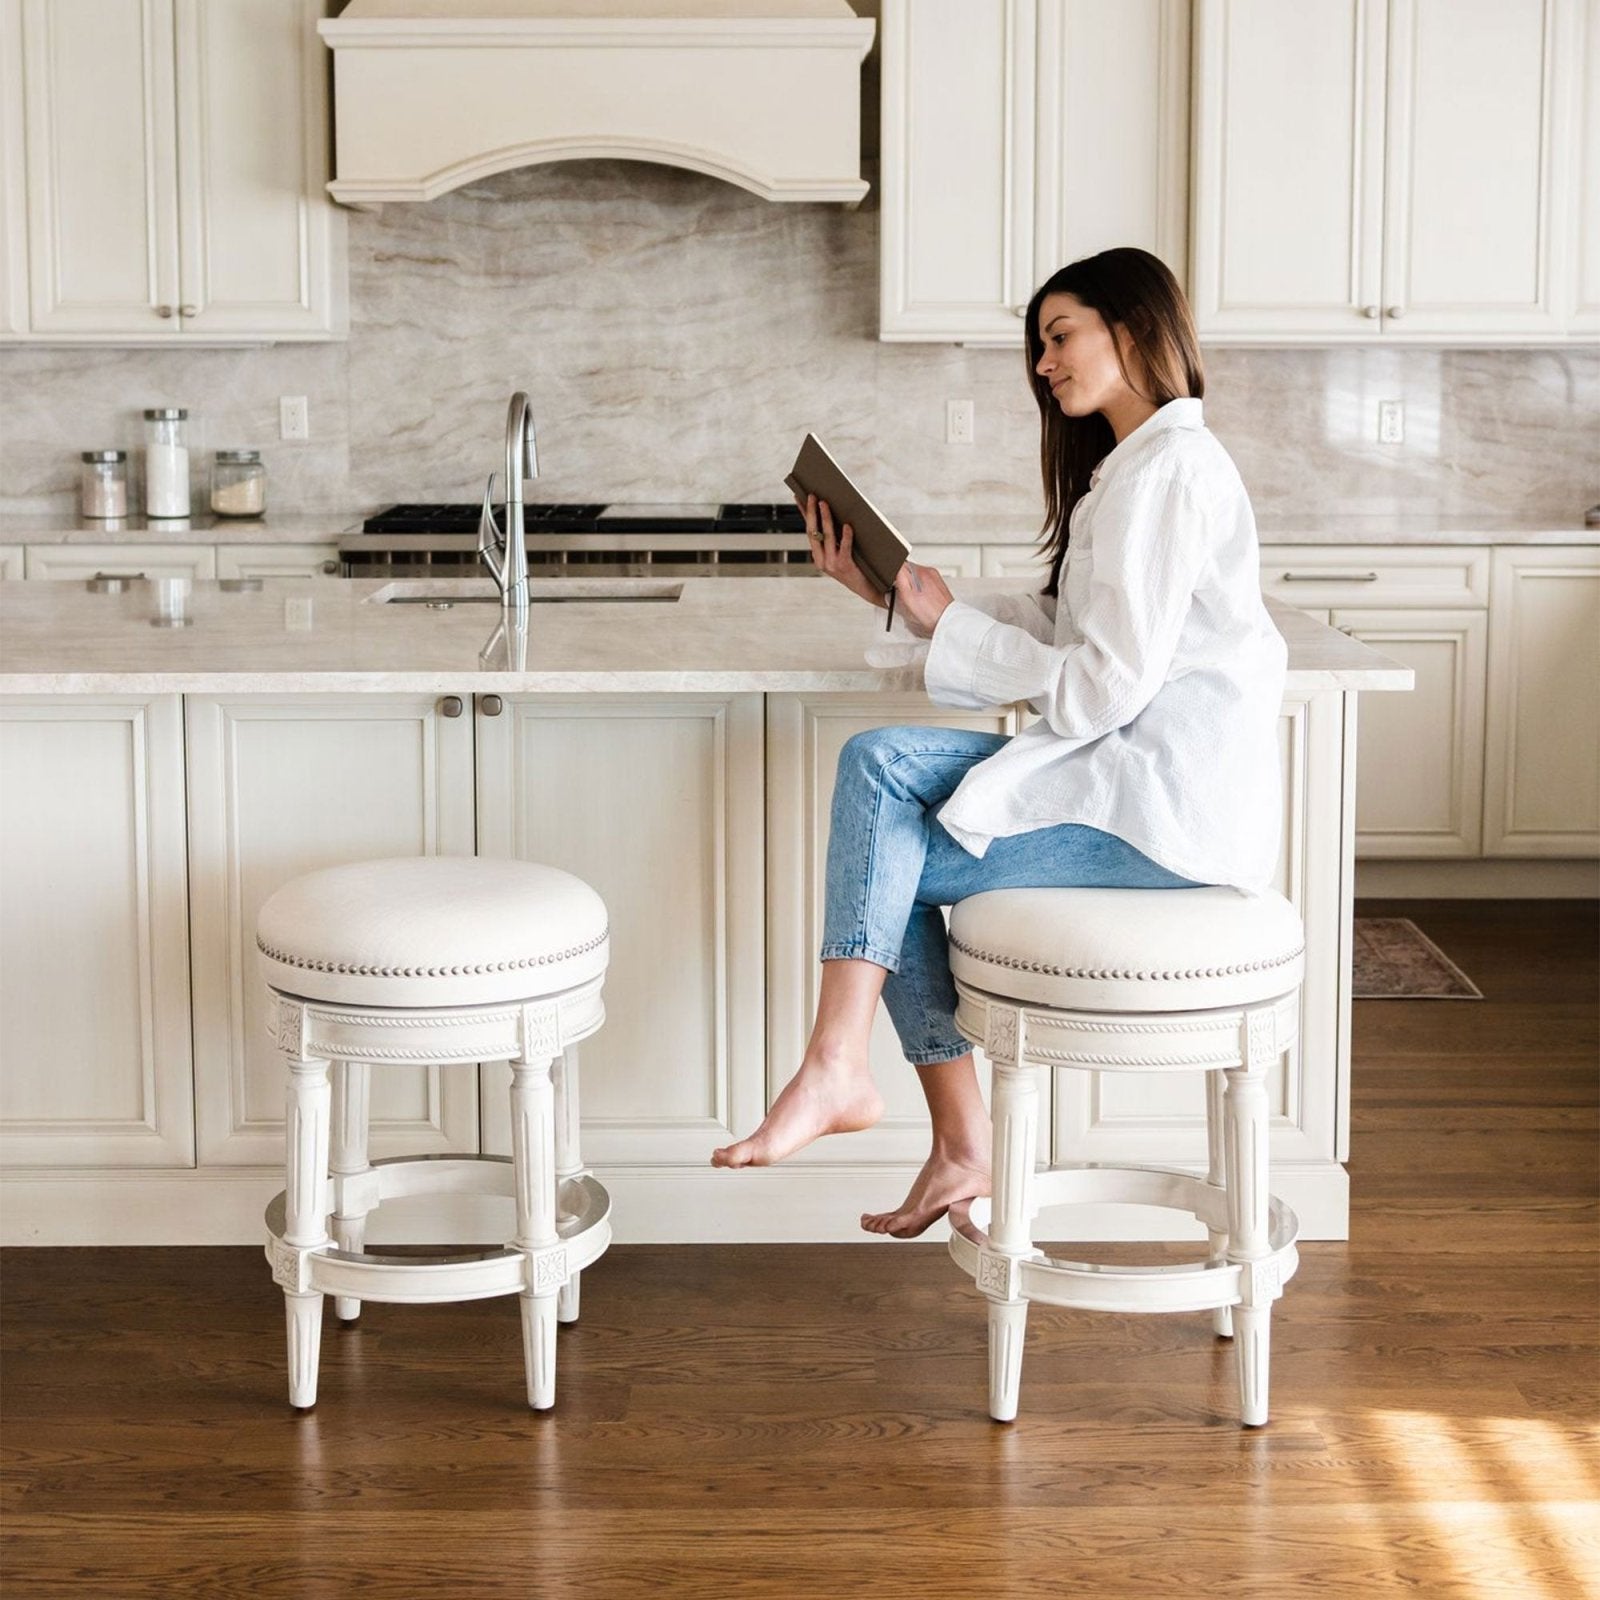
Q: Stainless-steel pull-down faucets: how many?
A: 1